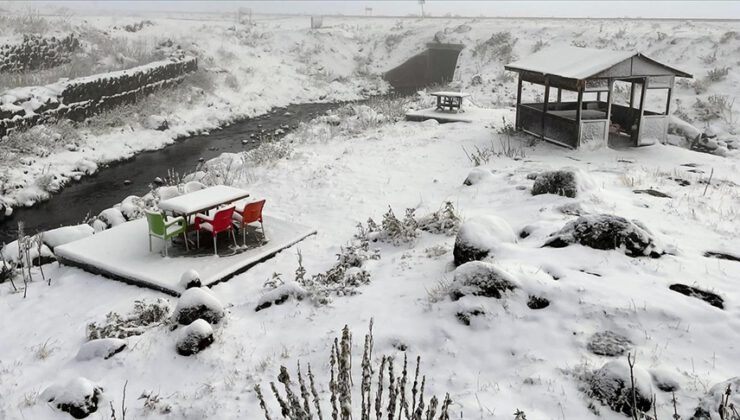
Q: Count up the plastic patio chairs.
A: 3